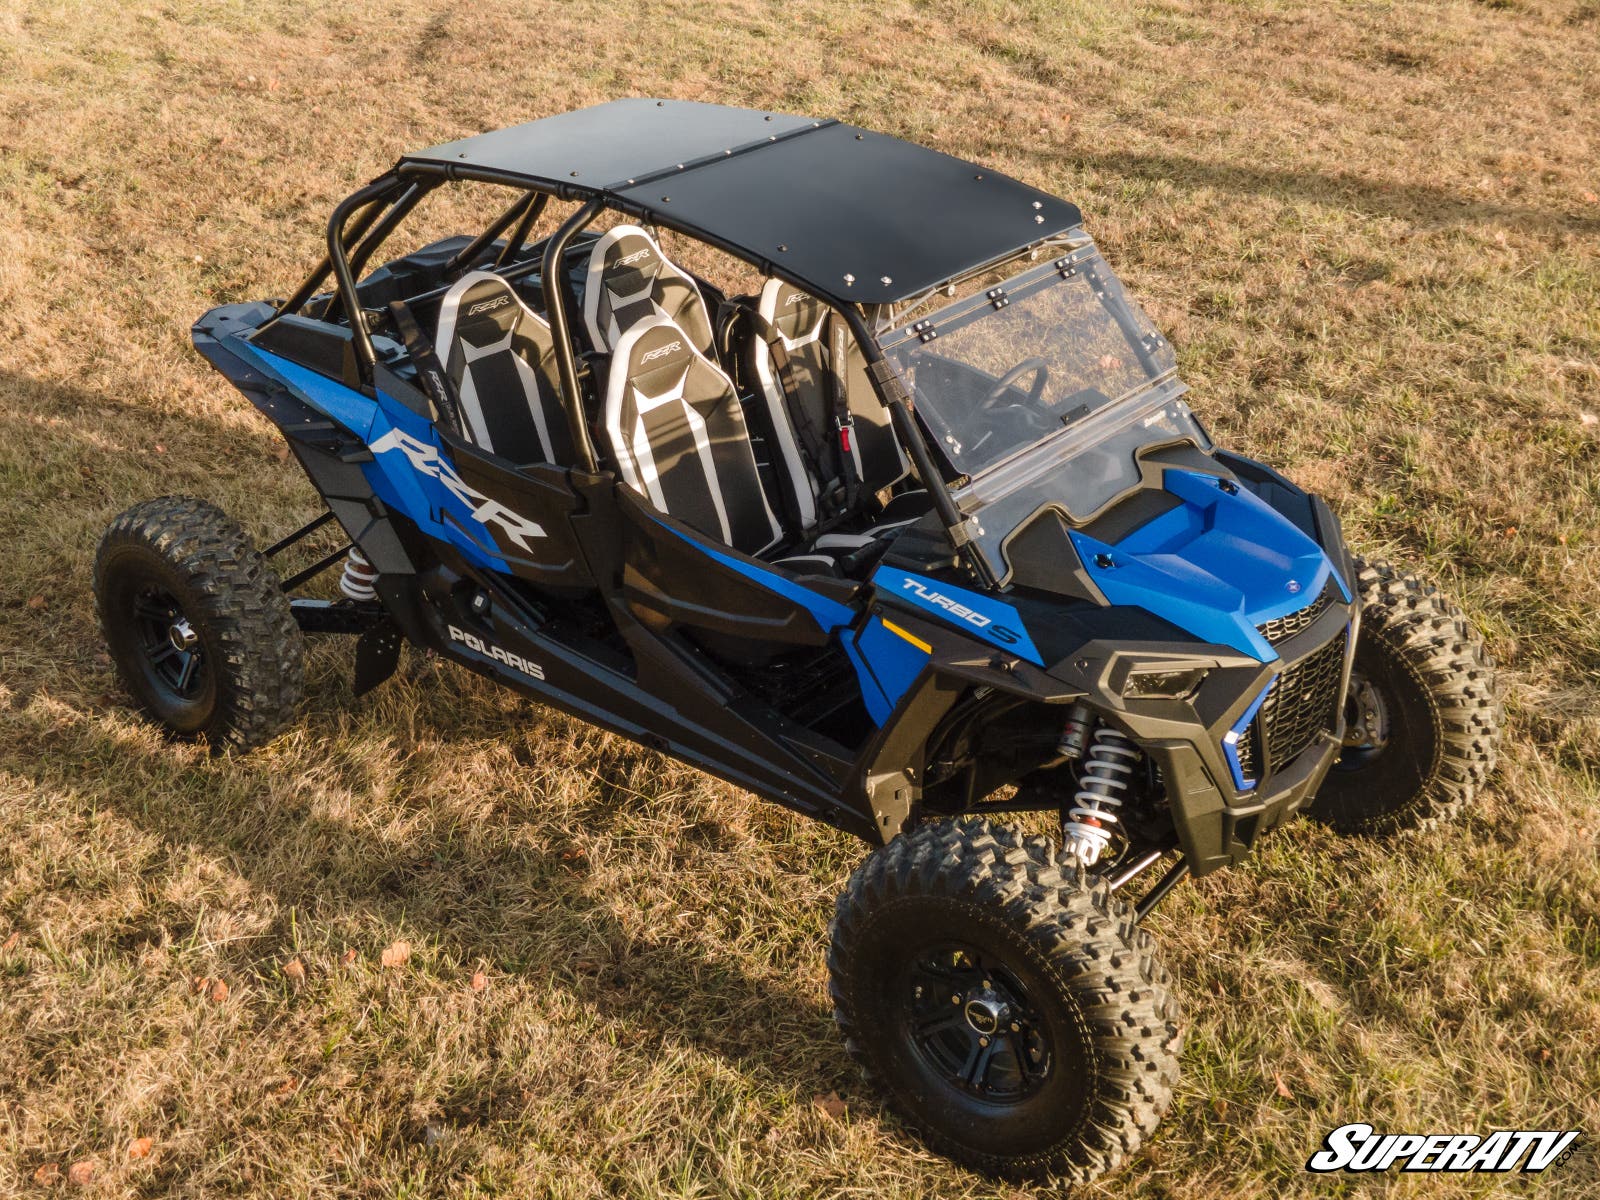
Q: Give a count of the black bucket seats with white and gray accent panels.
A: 4